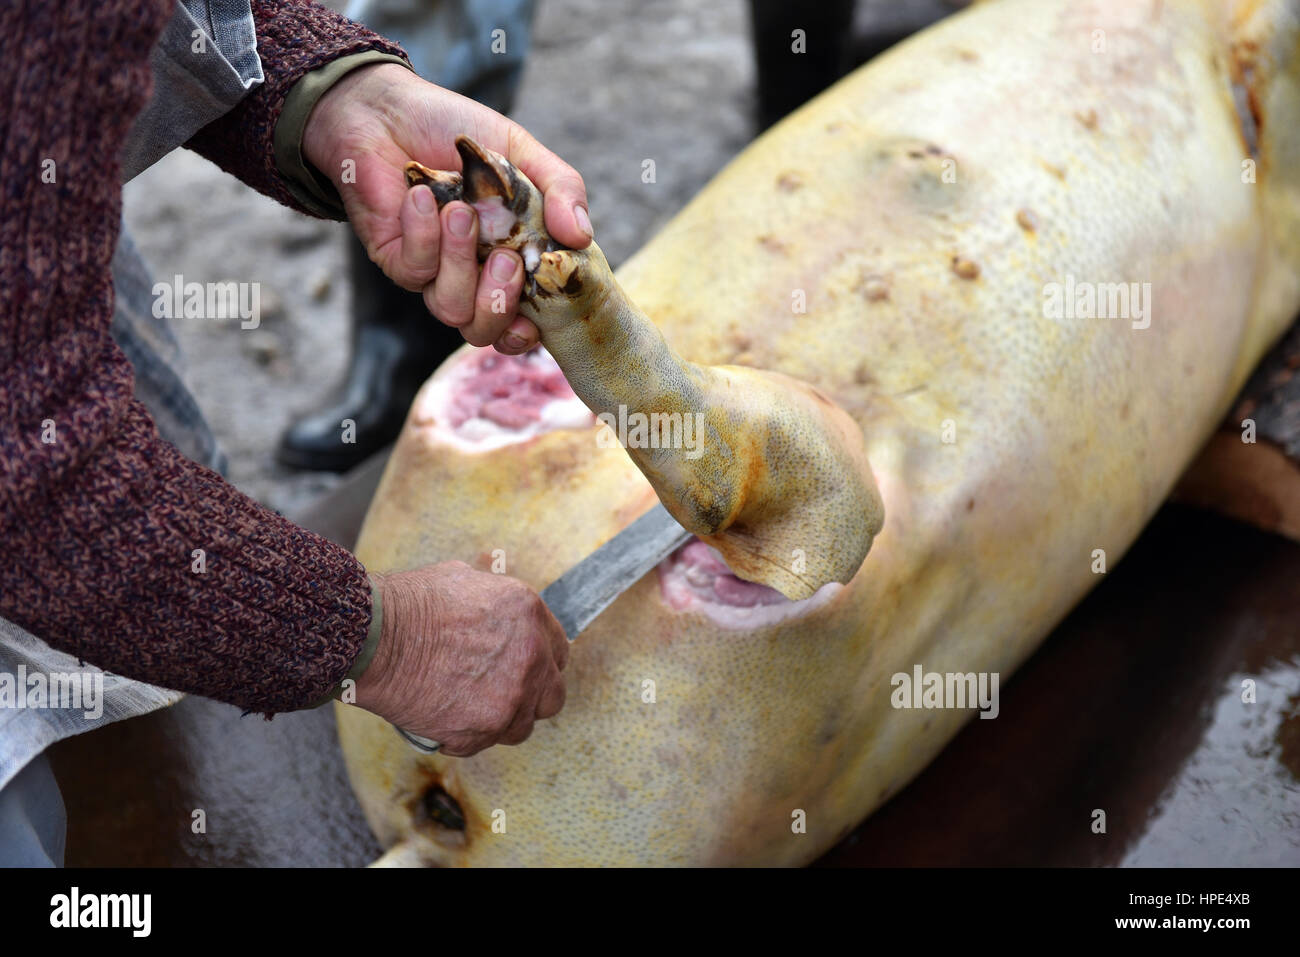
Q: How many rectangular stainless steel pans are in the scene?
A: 0